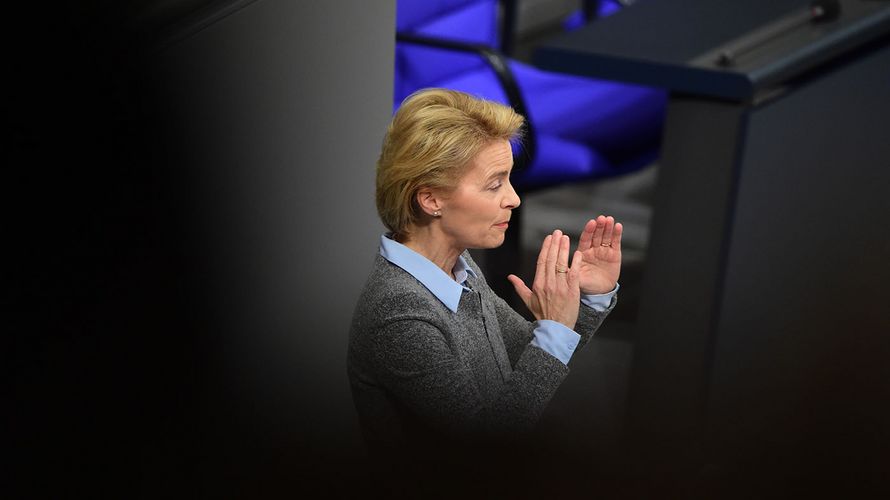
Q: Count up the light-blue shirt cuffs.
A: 2